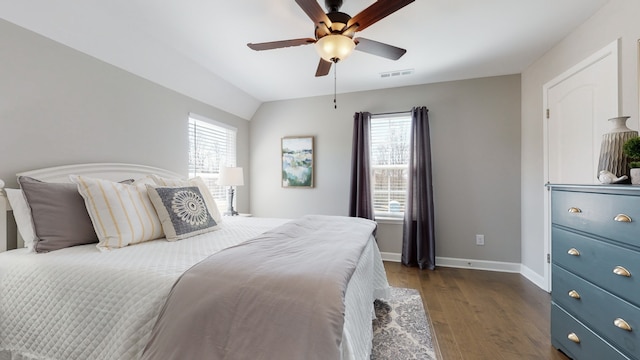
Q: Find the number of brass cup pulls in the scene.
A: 7